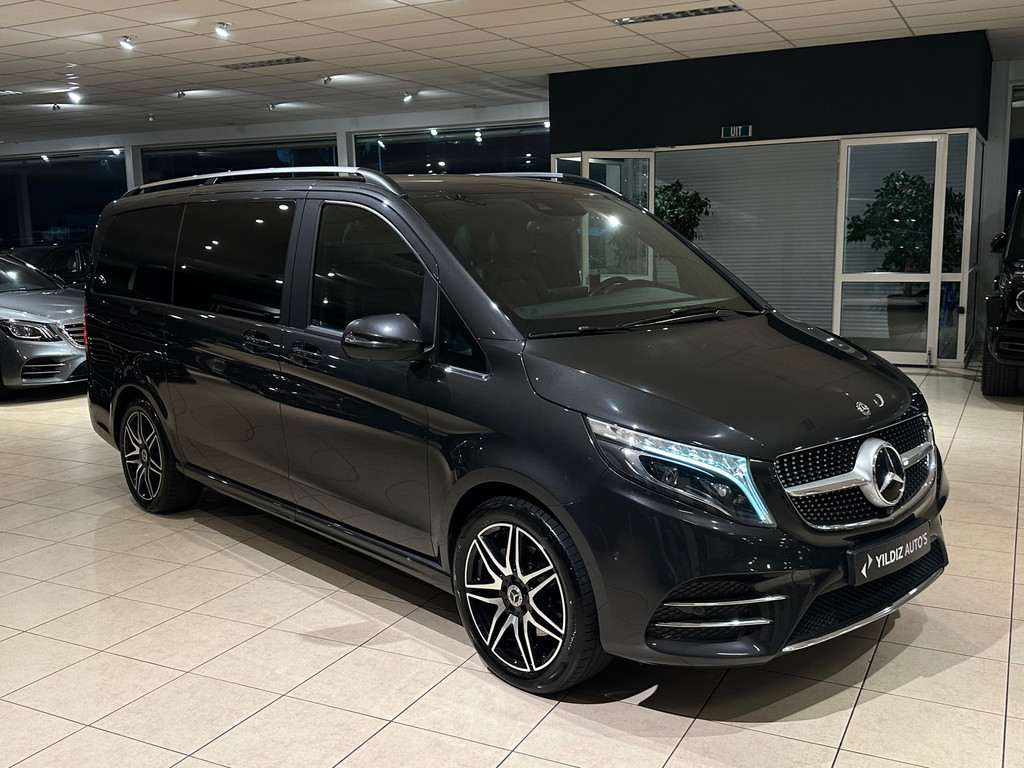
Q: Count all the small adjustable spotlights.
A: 9